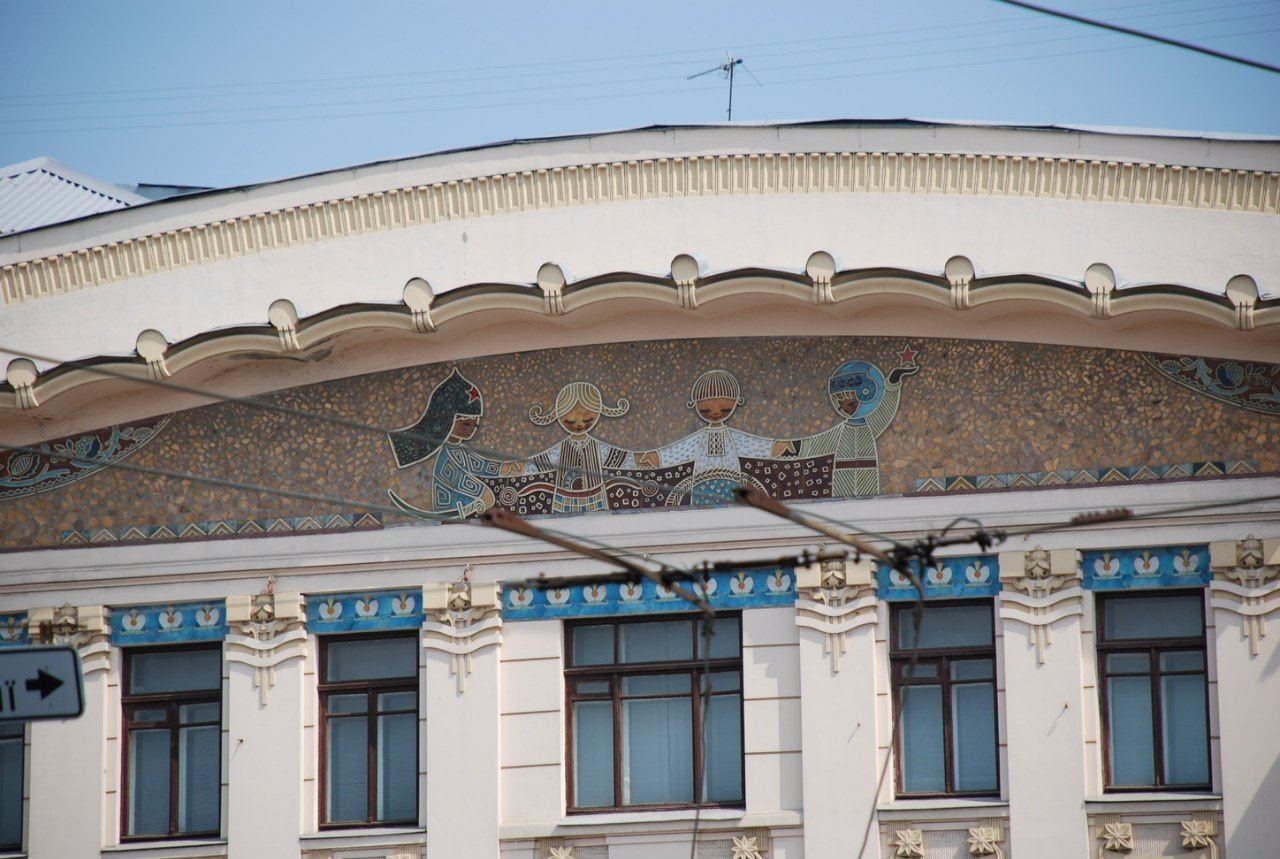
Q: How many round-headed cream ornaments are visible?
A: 10